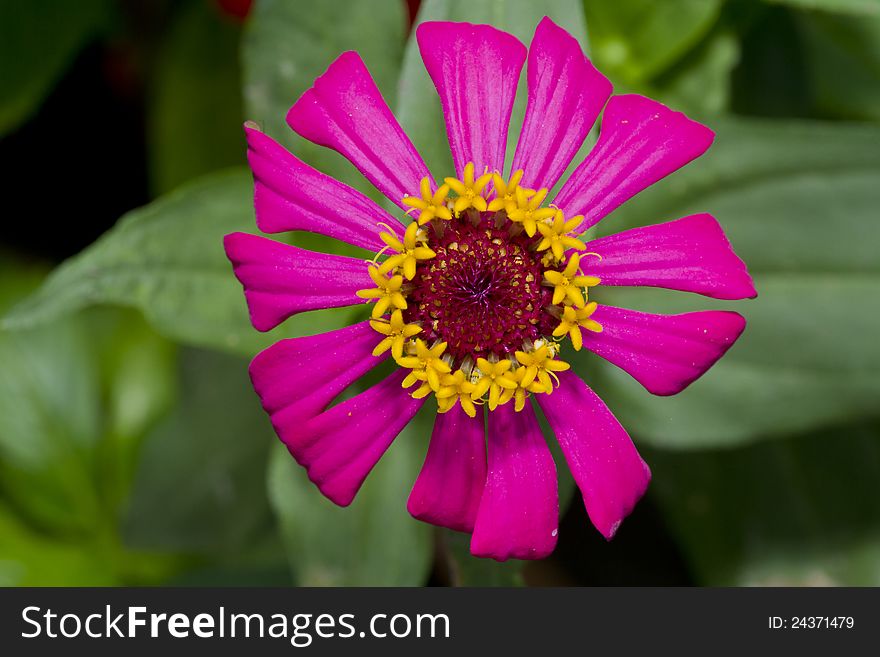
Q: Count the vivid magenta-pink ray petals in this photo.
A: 13